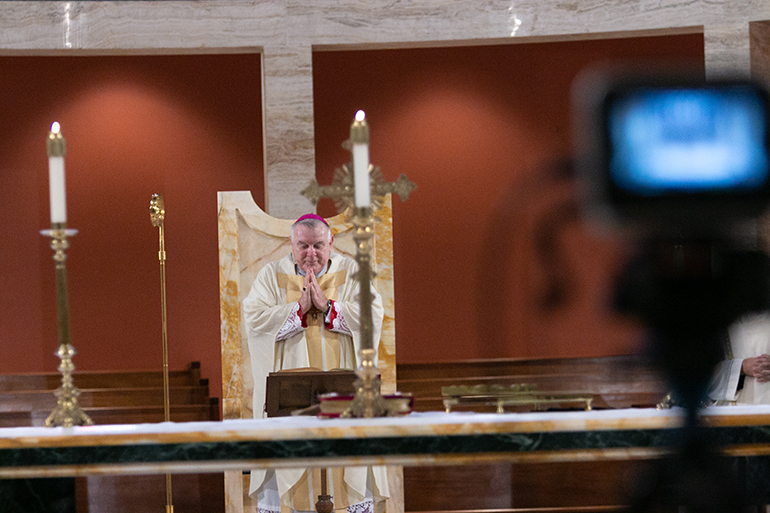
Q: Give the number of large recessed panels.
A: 2